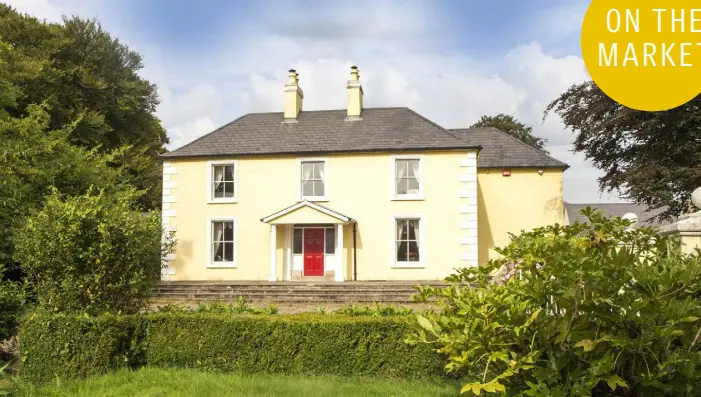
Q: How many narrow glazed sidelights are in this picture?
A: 2